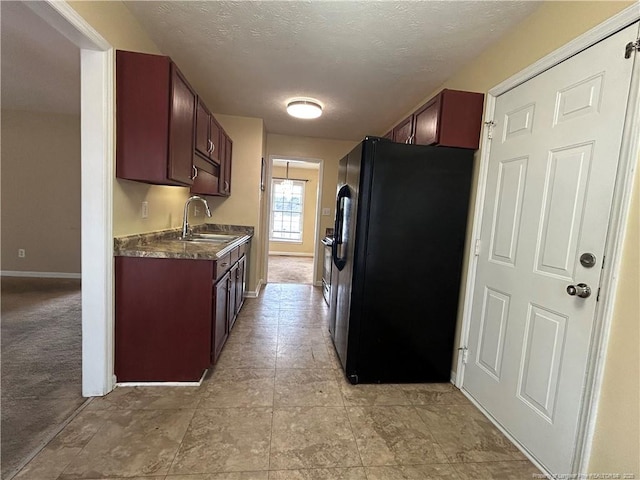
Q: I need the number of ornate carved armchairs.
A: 0